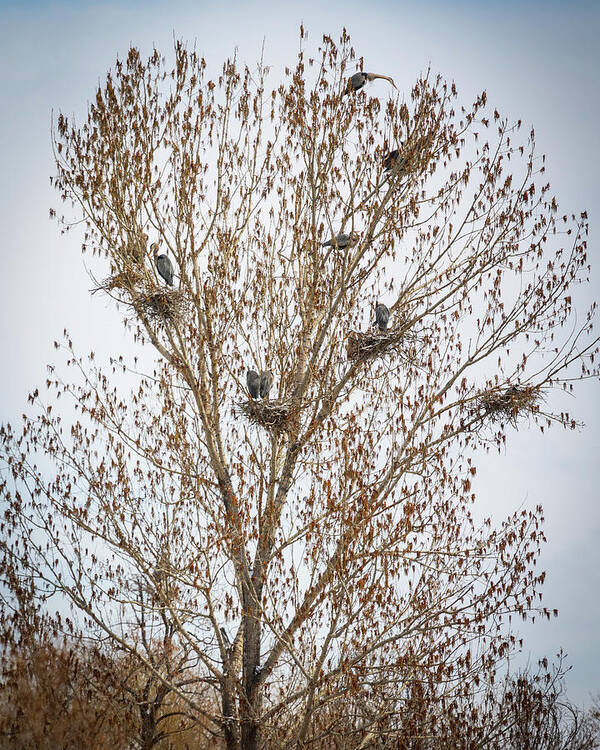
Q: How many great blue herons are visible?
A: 7